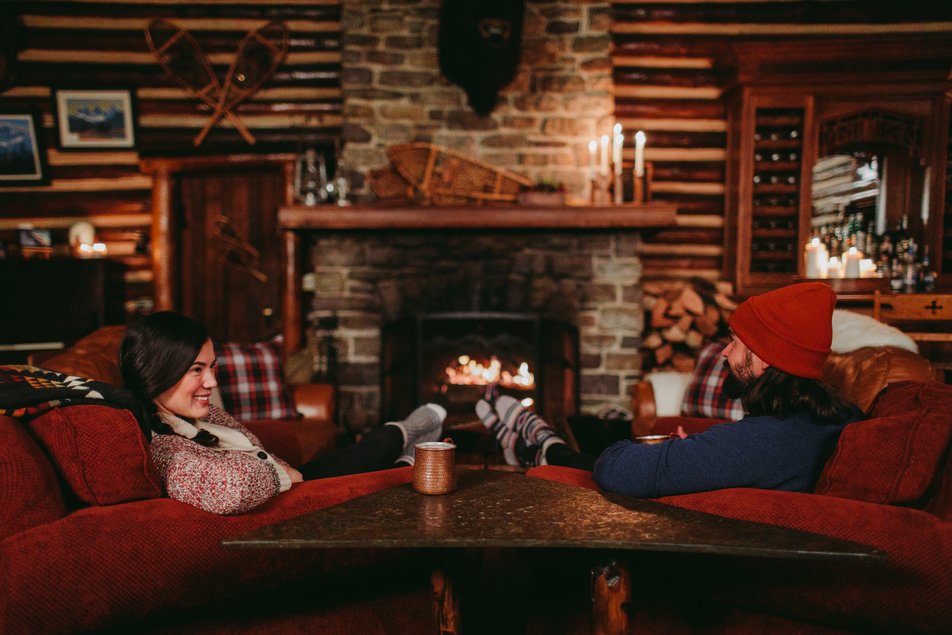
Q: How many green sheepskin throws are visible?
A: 0